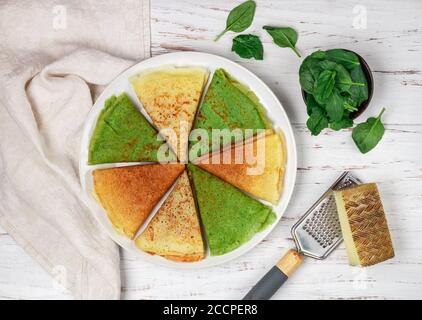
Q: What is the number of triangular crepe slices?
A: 7